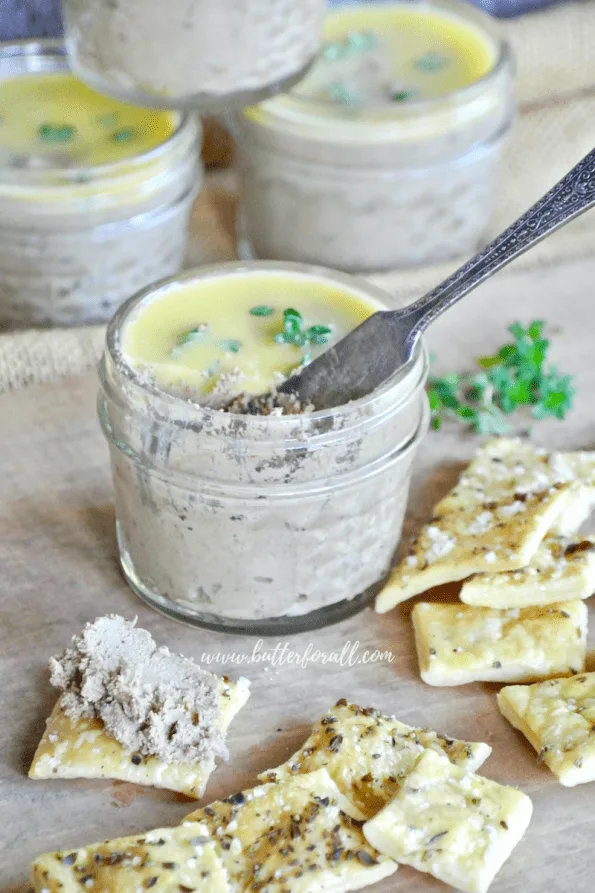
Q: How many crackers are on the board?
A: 11